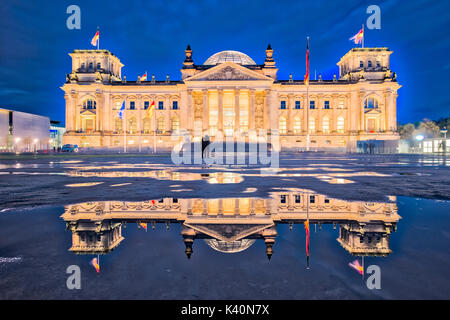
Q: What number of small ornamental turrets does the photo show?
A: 2